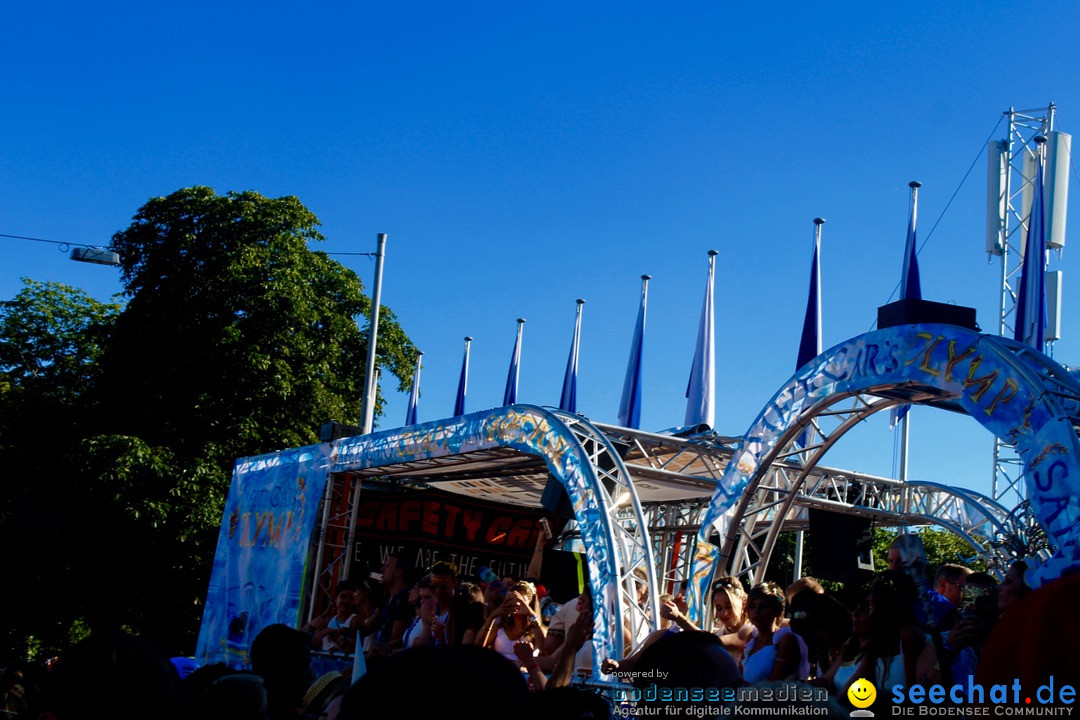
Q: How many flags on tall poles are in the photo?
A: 9